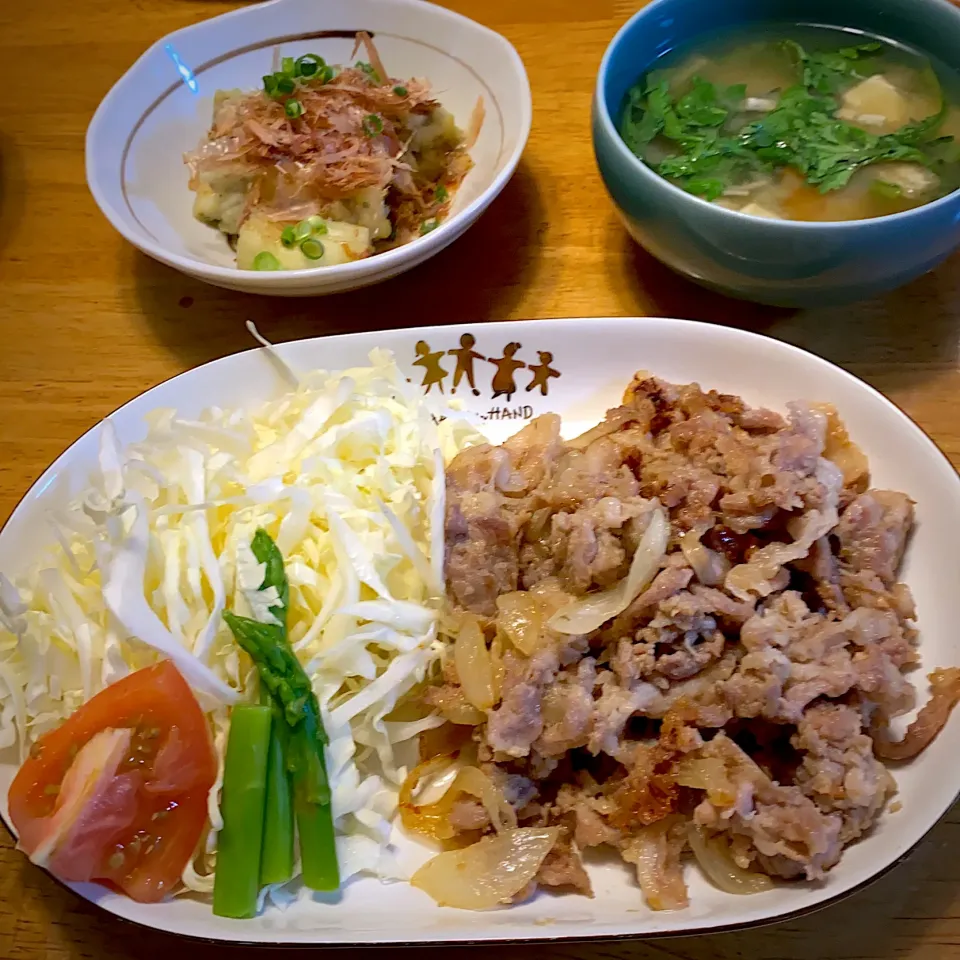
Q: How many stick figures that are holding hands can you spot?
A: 4